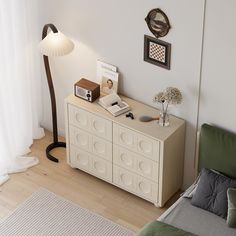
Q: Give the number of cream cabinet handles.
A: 12